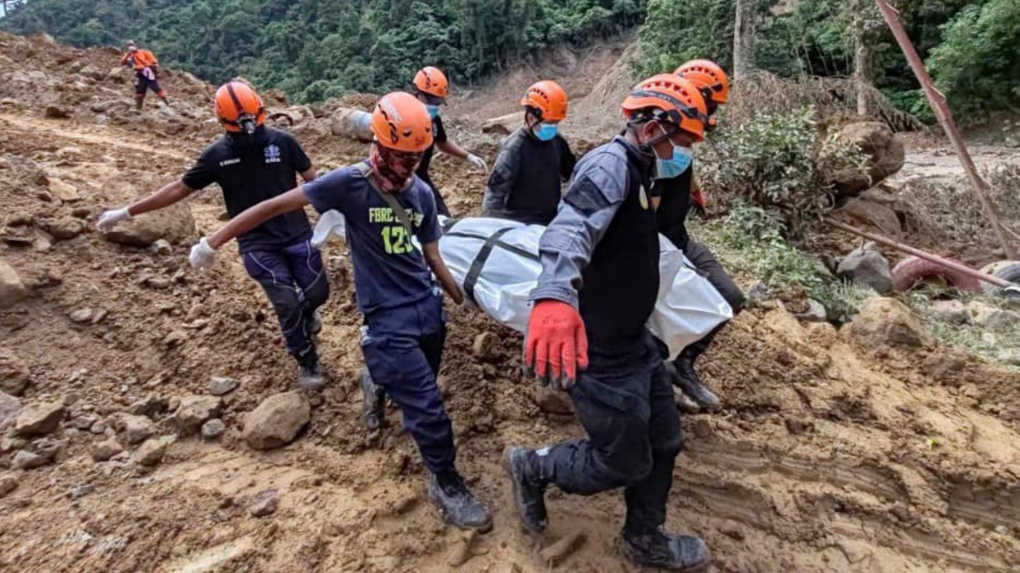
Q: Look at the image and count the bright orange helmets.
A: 6